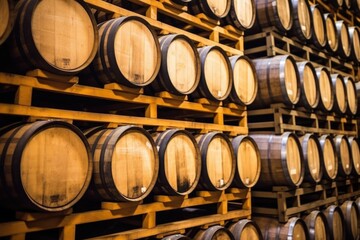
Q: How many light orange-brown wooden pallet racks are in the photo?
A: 3